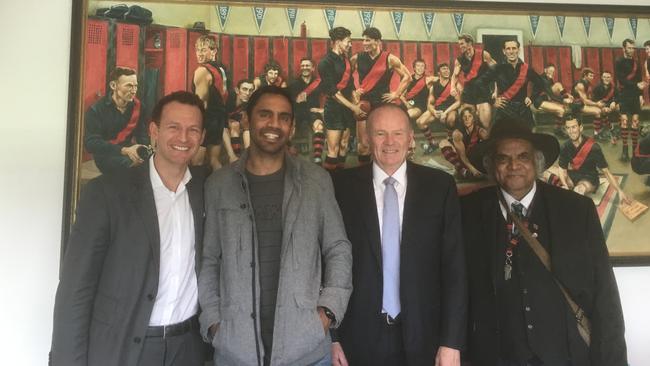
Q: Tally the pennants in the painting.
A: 13